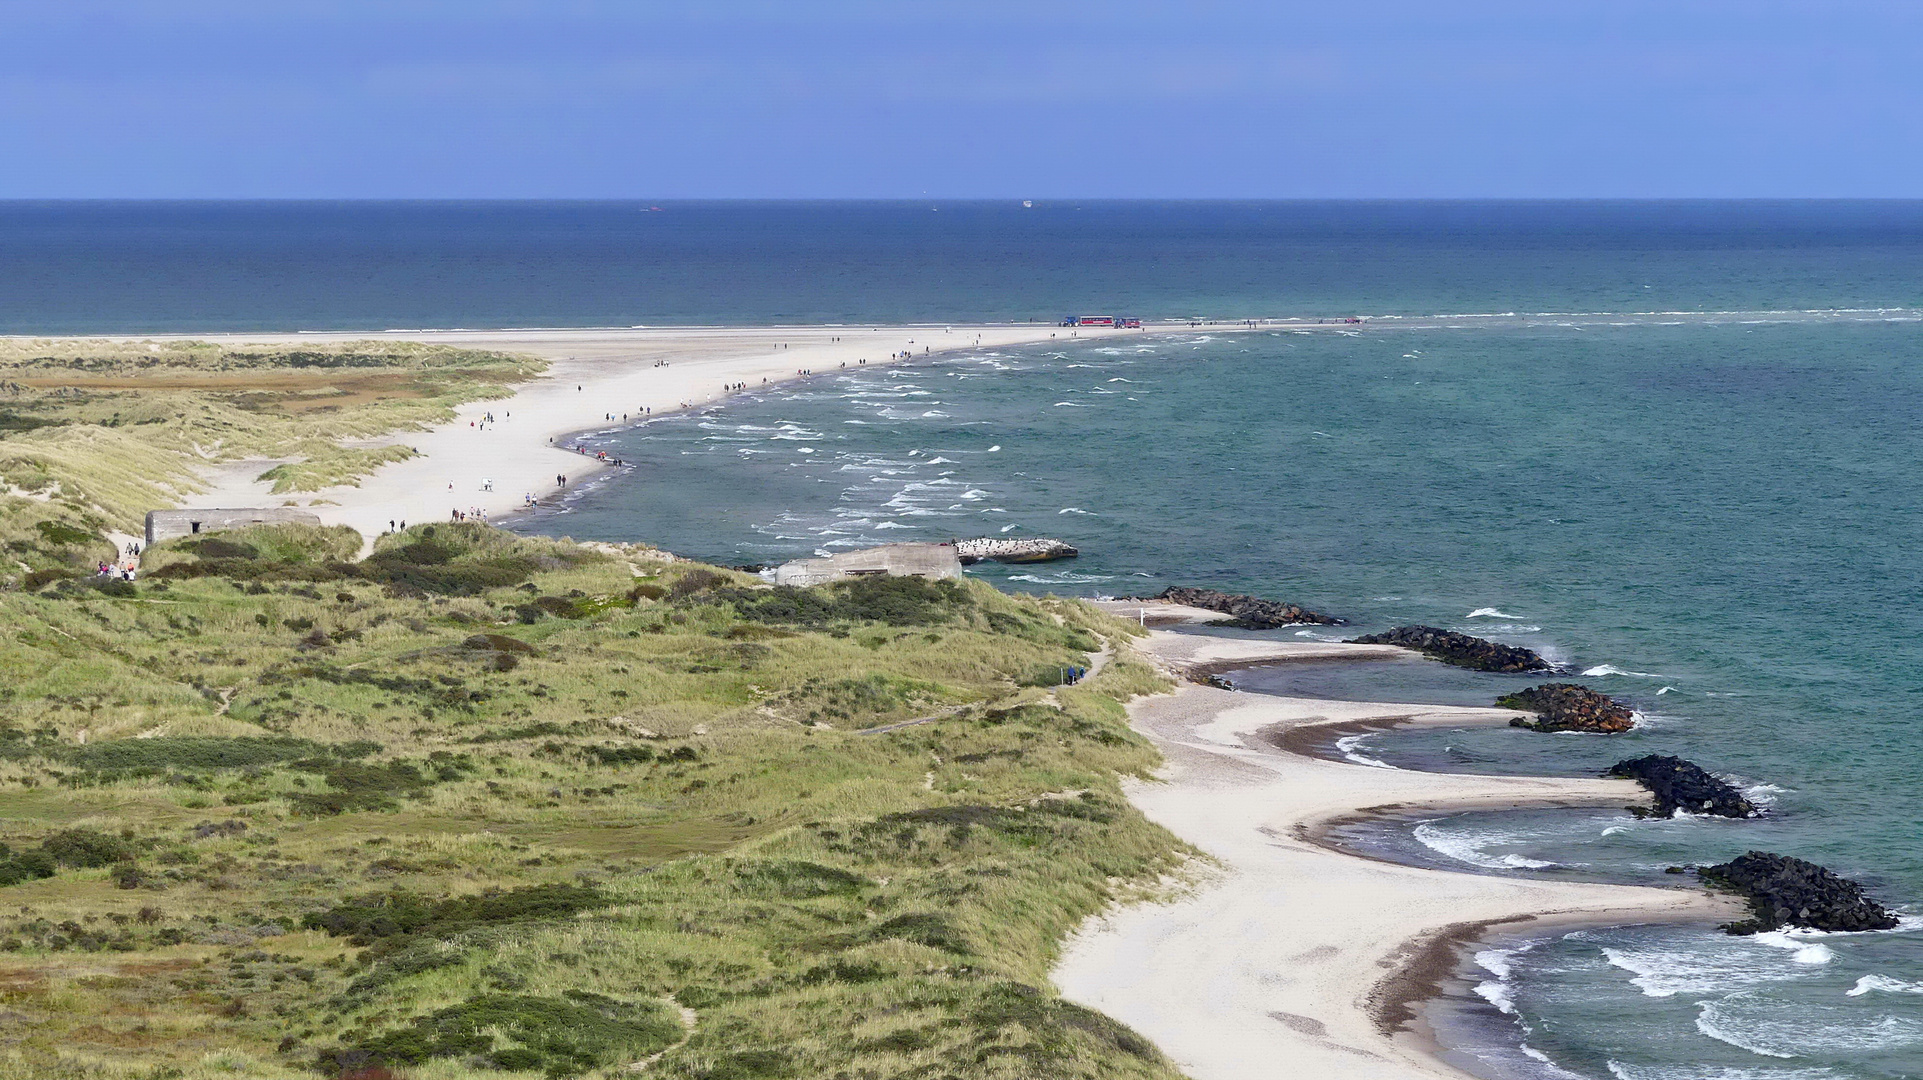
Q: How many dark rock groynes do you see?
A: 5